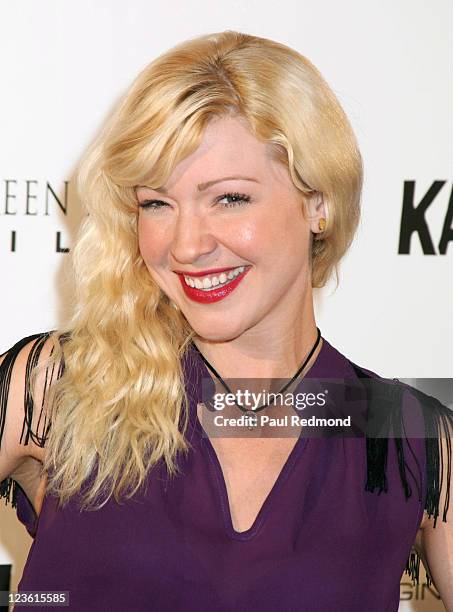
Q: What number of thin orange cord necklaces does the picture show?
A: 0